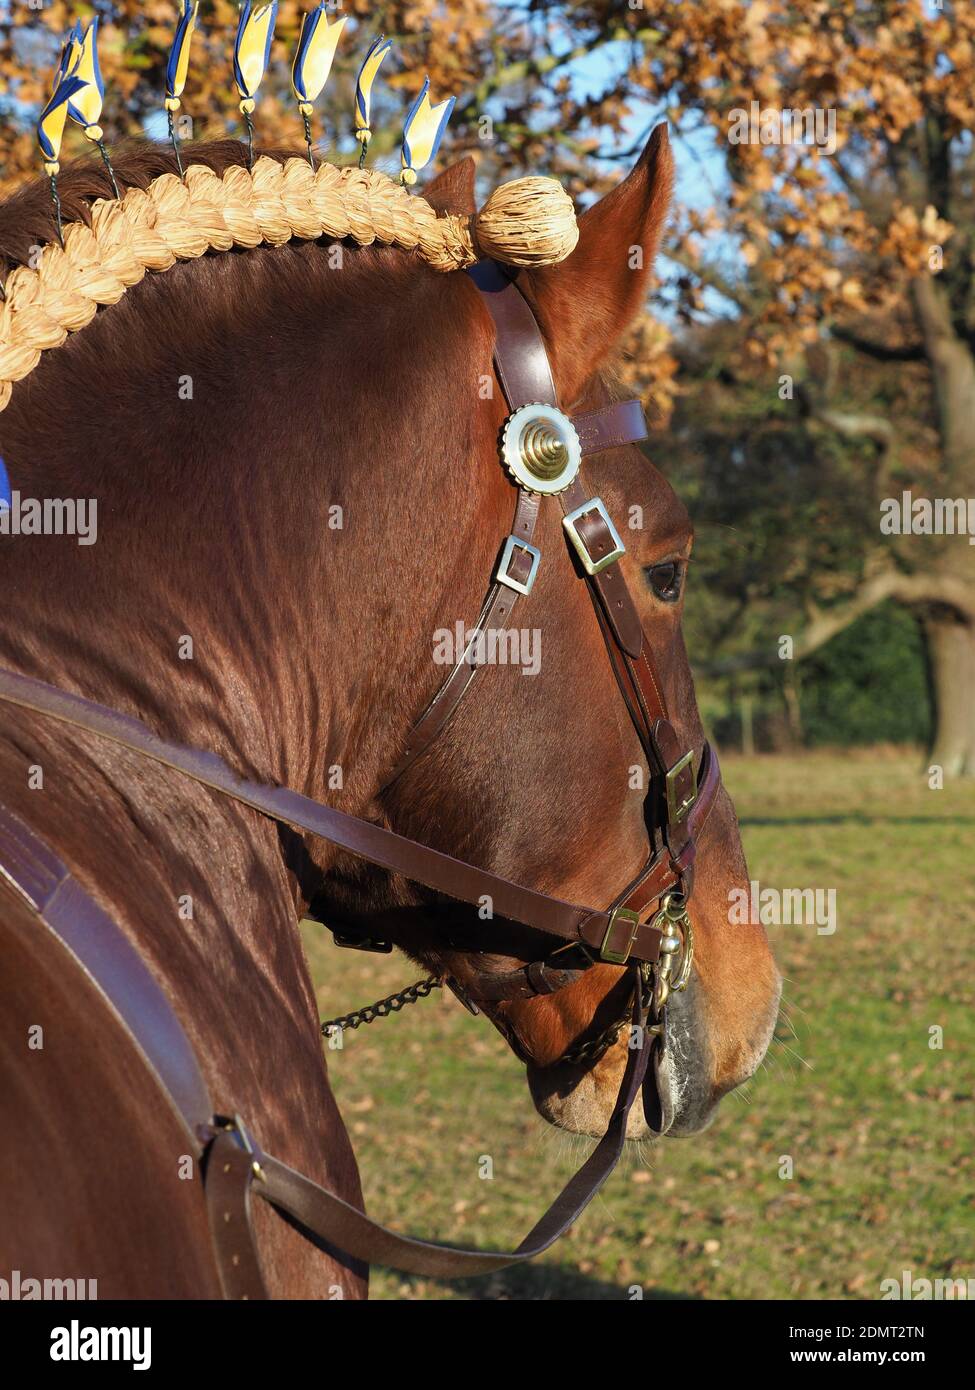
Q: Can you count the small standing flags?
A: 7